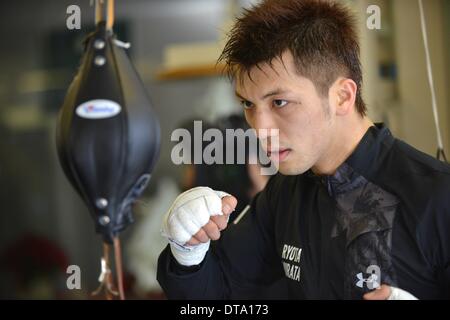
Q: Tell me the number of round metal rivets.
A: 4